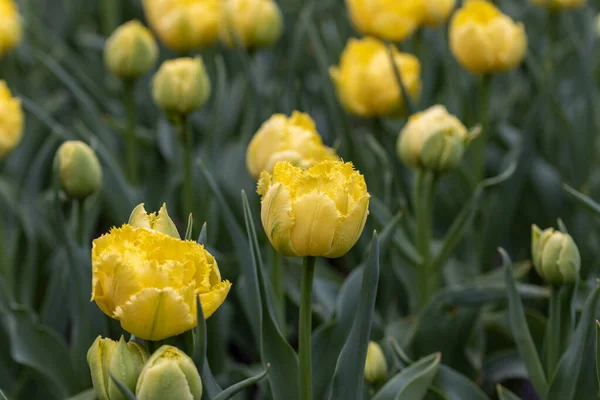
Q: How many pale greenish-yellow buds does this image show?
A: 8